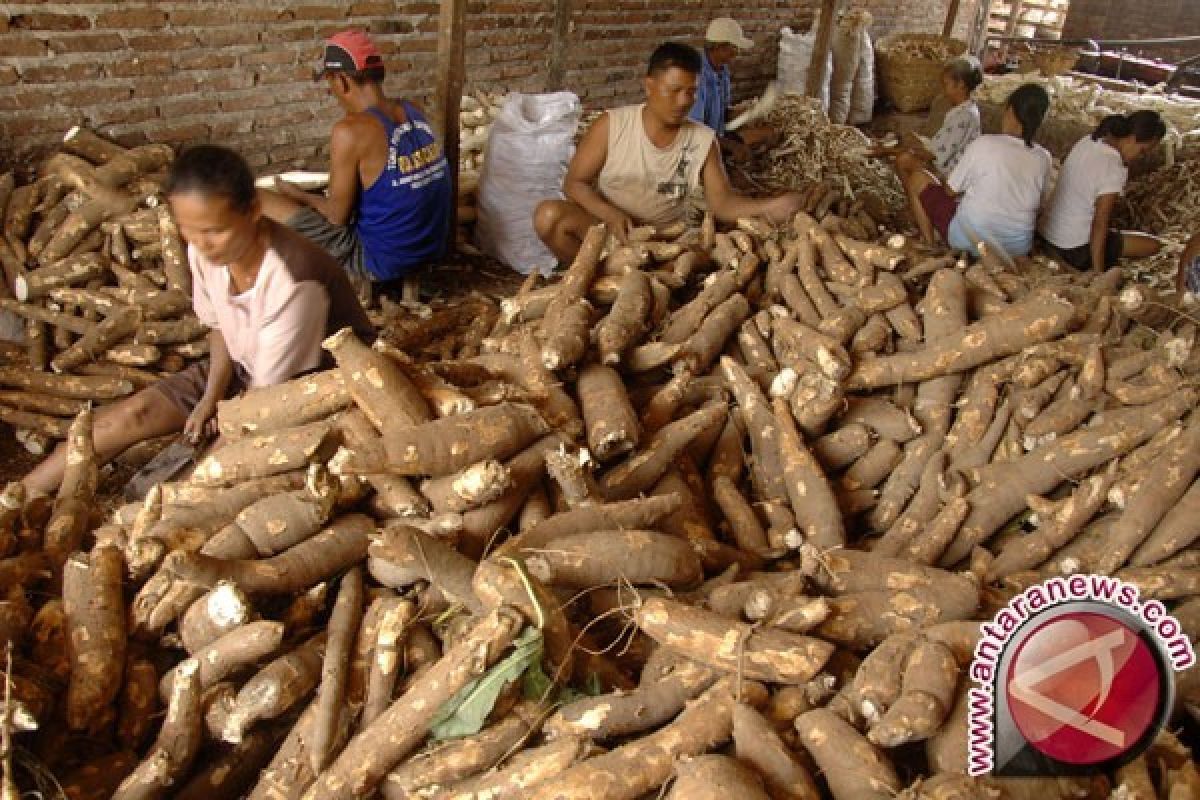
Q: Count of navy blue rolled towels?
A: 0